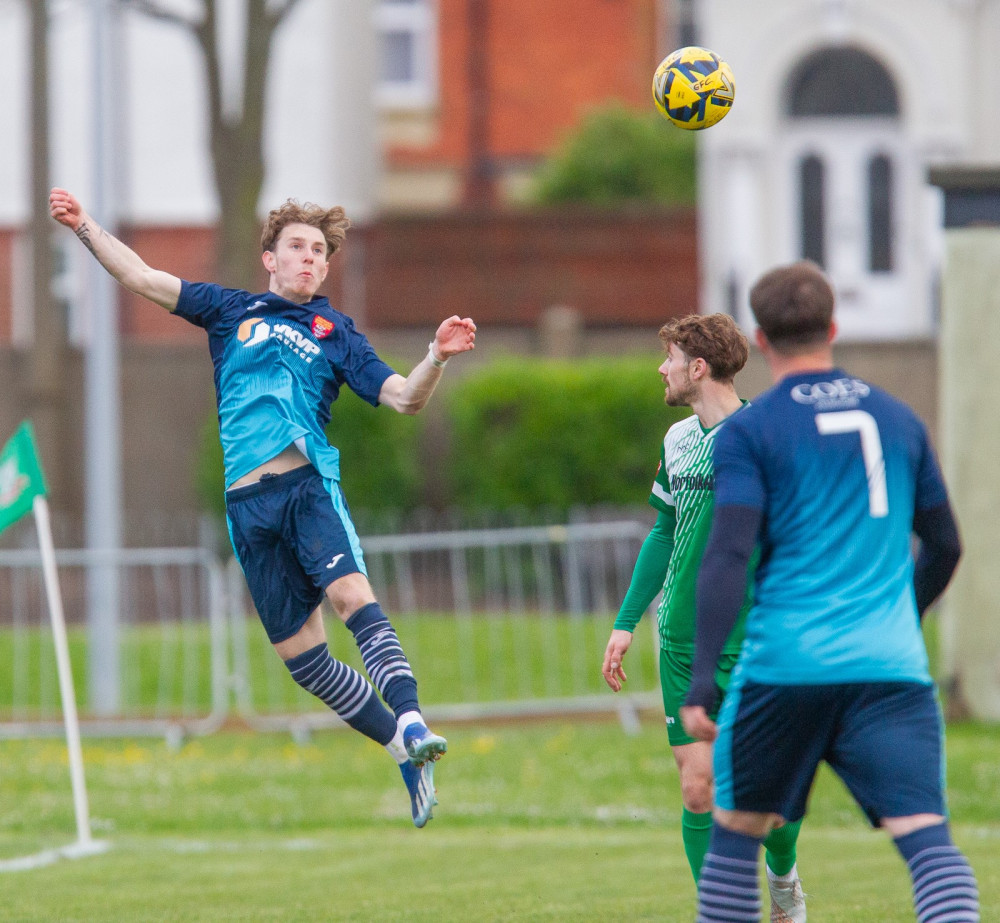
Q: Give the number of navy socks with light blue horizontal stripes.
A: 4